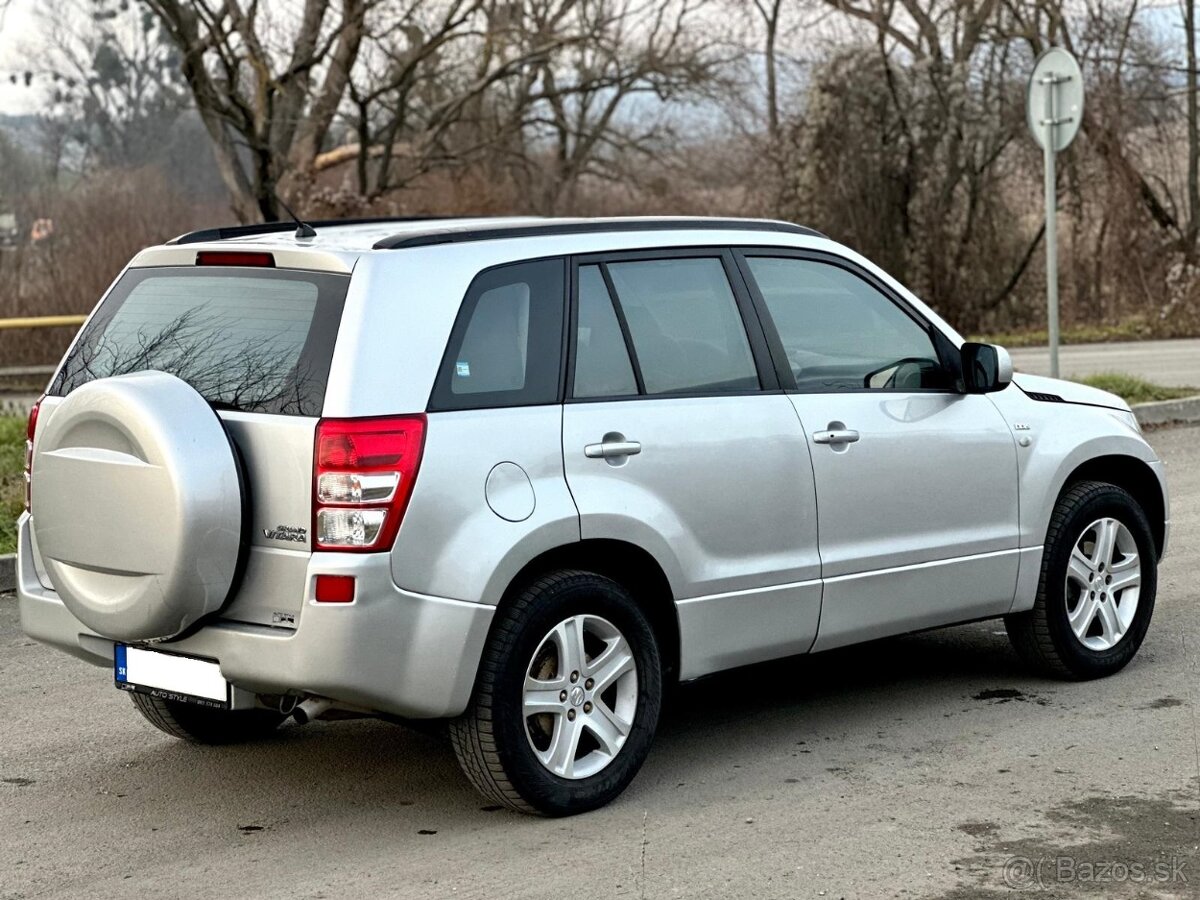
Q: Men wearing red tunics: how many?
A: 0